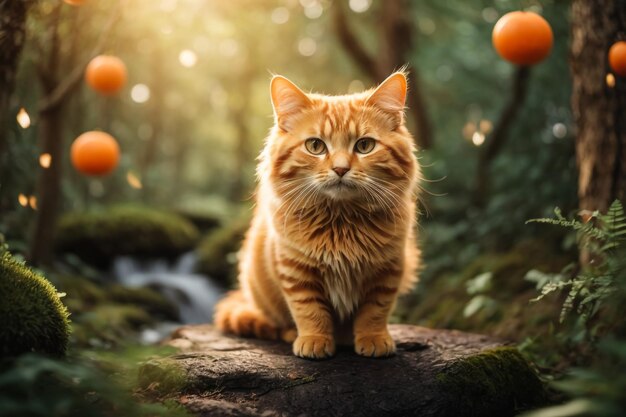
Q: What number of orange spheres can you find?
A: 5